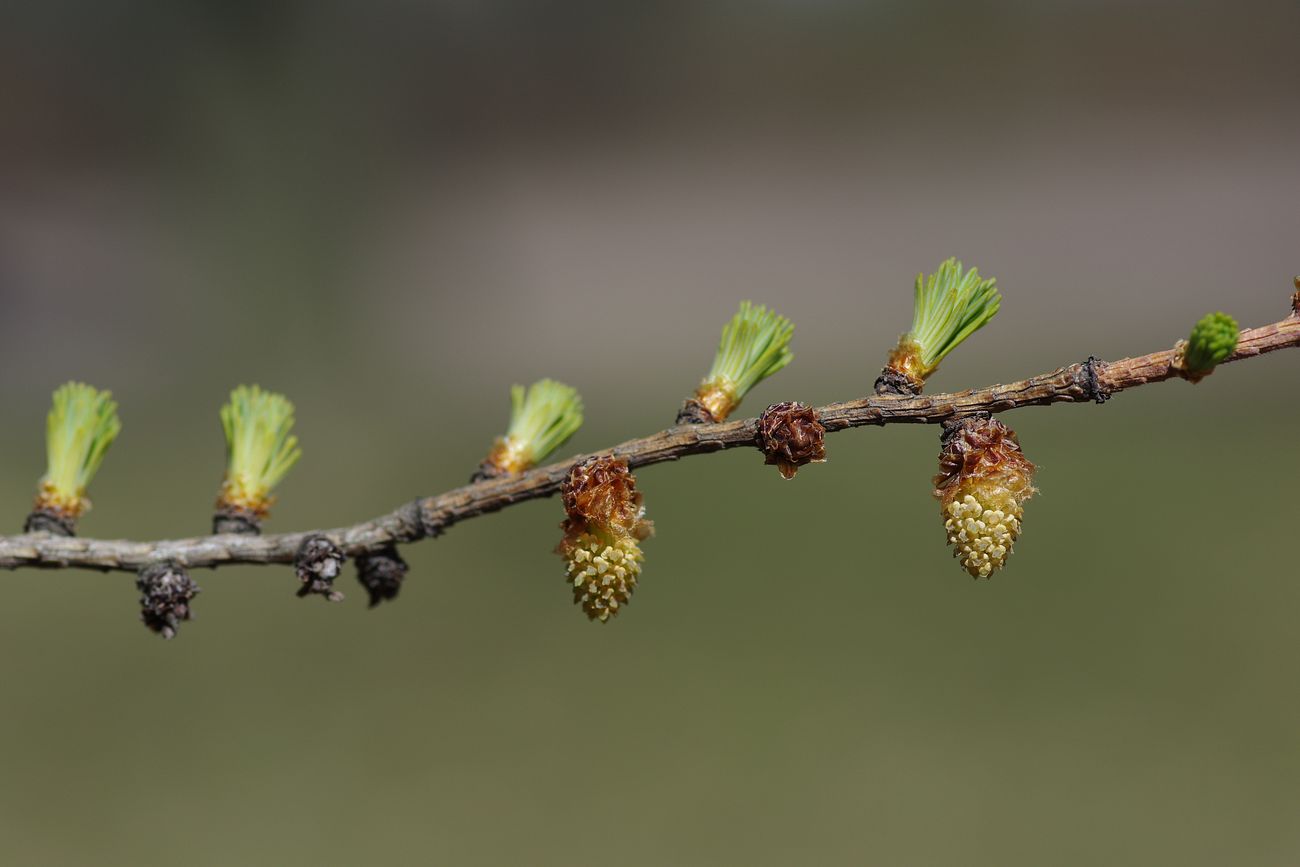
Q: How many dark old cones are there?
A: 3